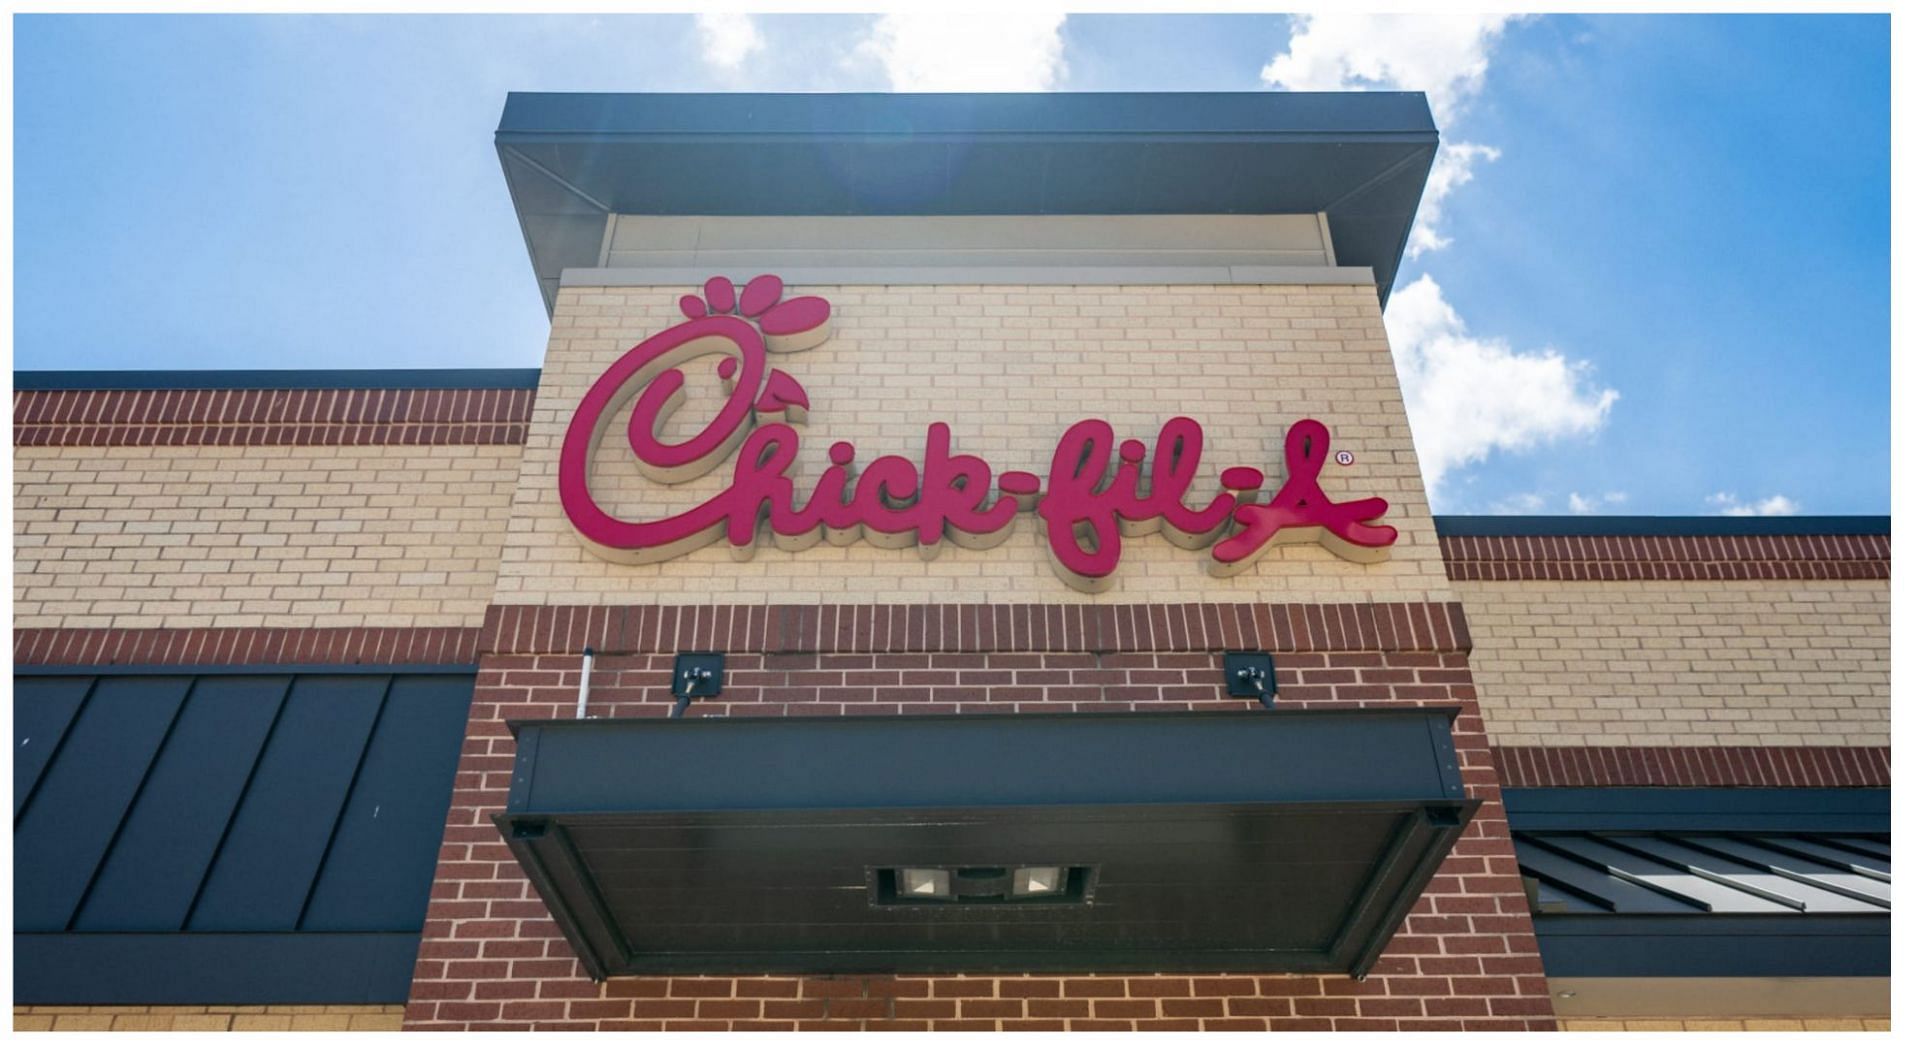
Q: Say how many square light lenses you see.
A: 2